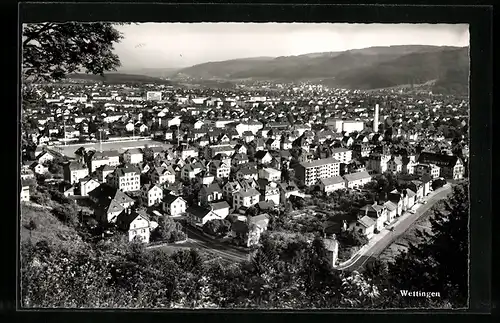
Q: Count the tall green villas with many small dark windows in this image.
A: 0